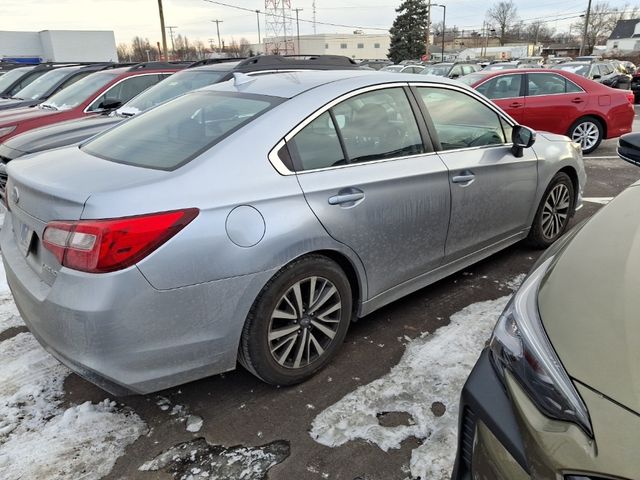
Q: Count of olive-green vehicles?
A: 1